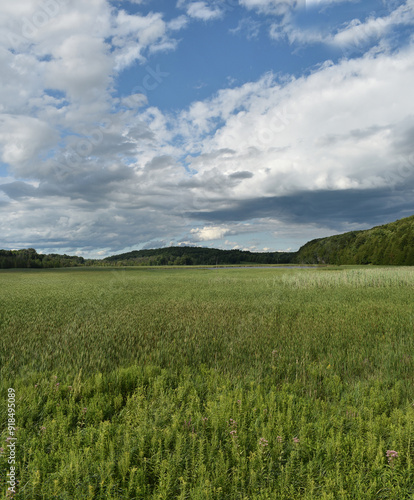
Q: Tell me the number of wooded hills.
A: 2